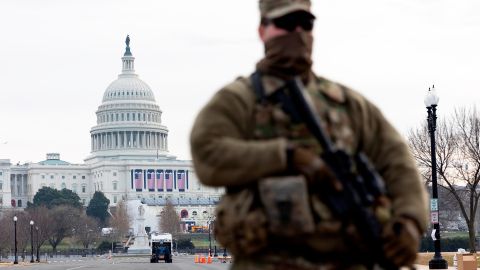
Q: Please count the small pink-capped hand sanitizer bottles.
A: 0